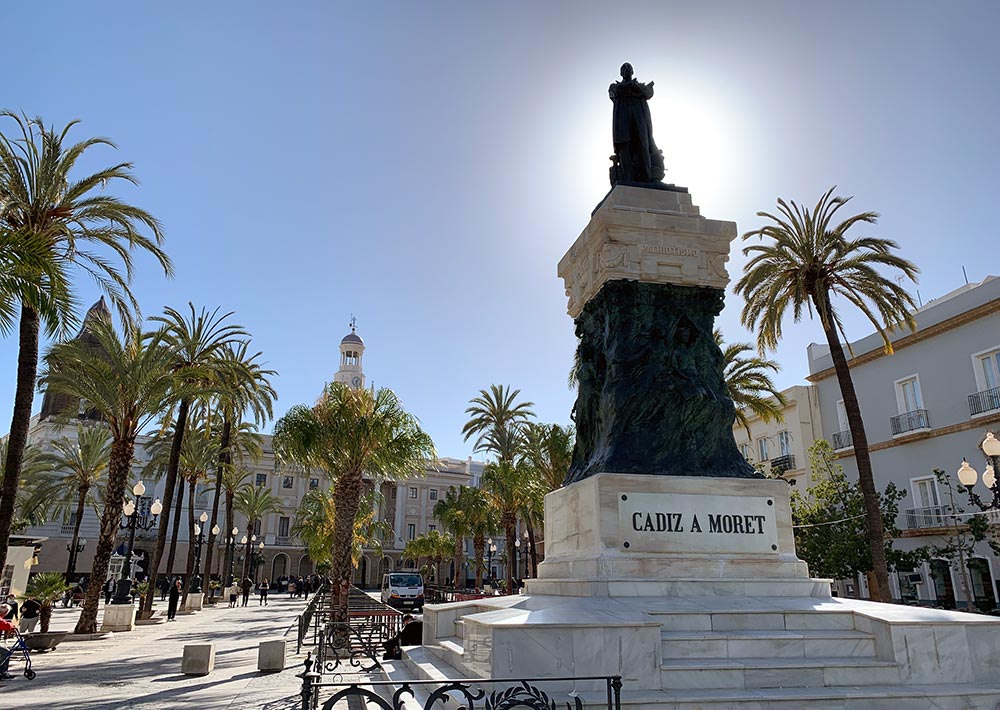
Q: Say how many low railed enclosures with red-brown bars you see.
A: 2